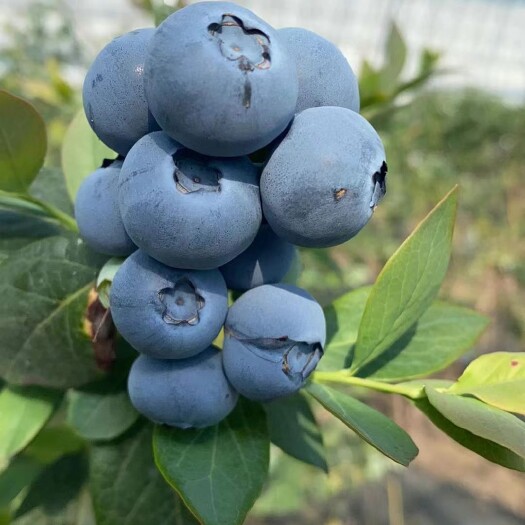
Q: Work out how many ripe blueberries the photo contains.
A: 10